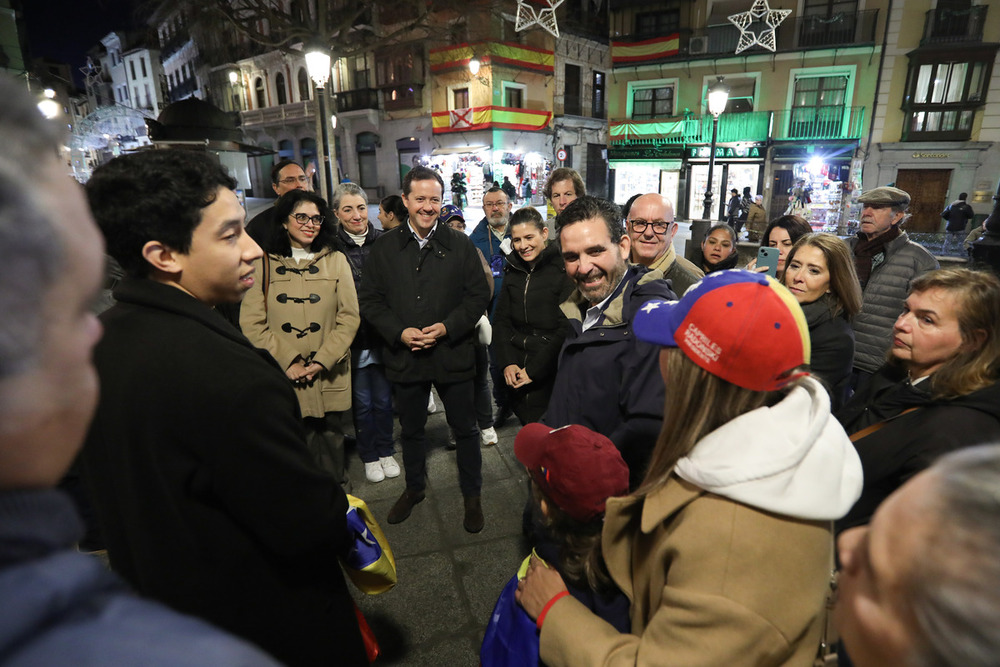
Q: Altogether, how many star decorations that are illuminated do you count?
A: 2